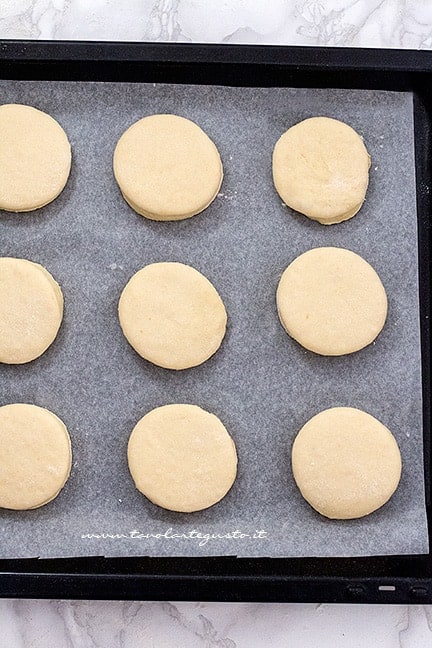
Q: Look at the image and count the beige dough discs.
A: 9